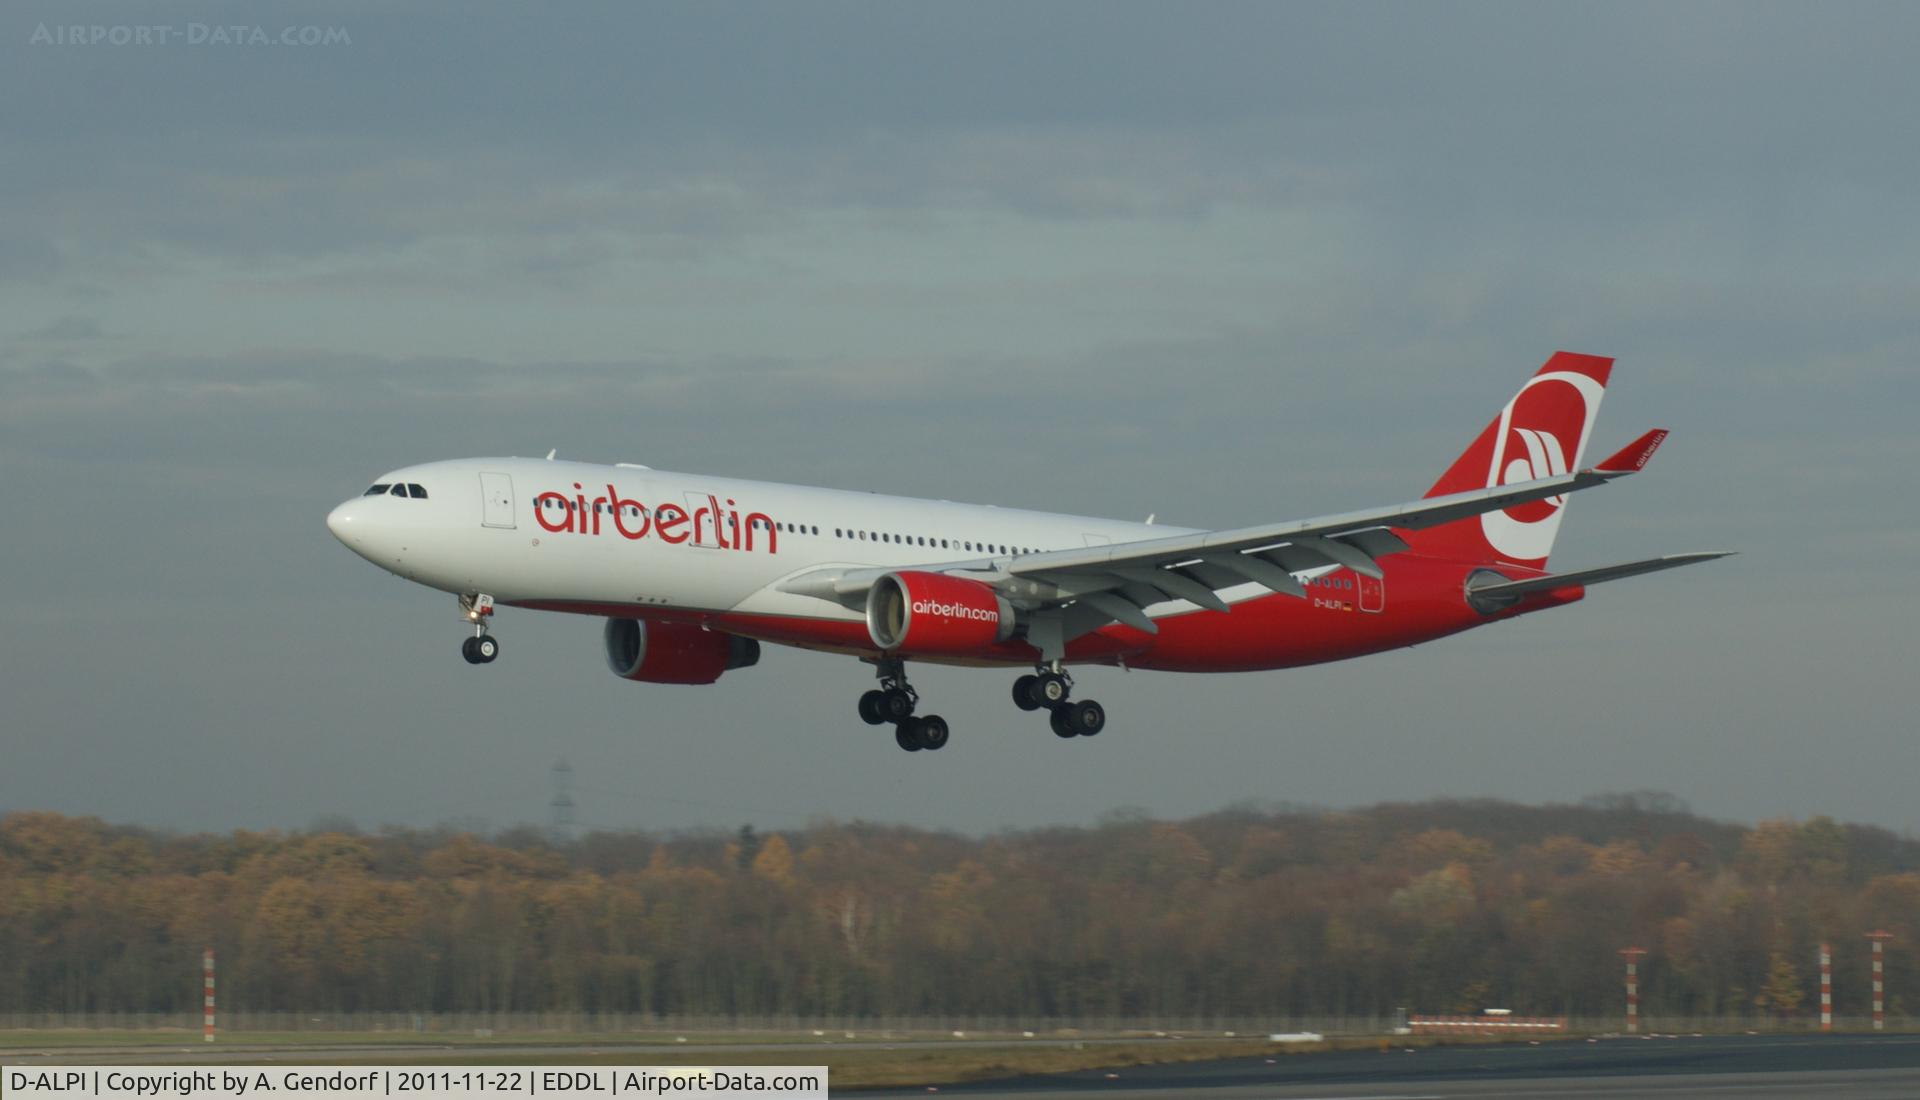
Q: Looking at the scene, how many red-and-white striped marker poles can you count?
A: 4